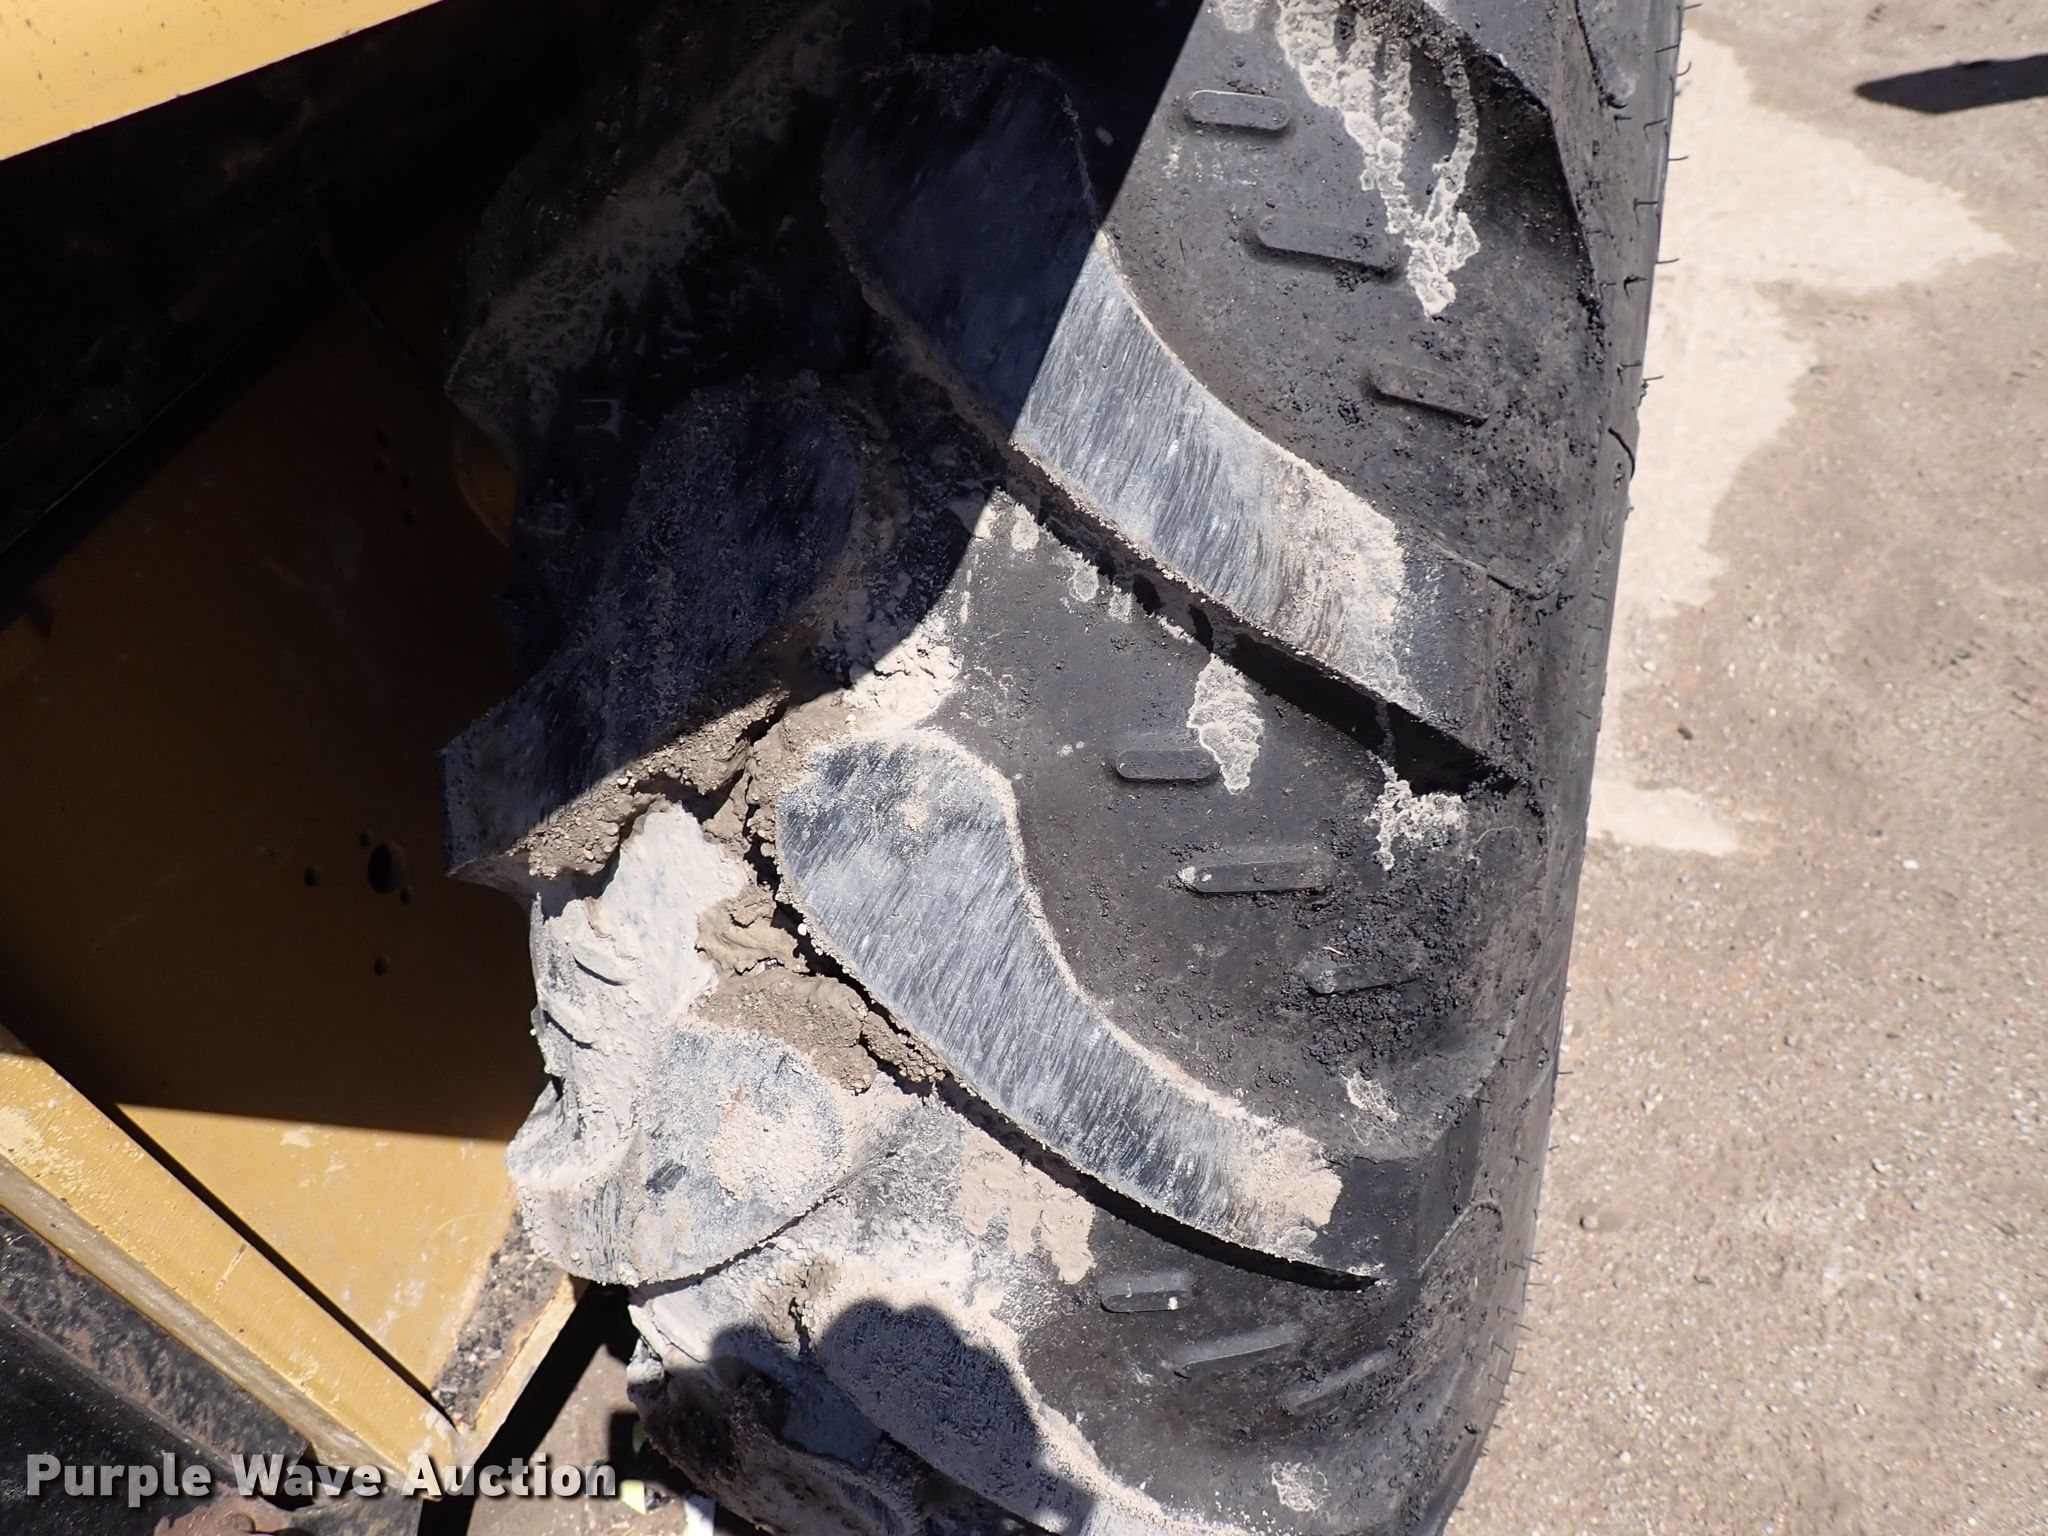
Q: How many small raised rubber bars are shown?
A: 9